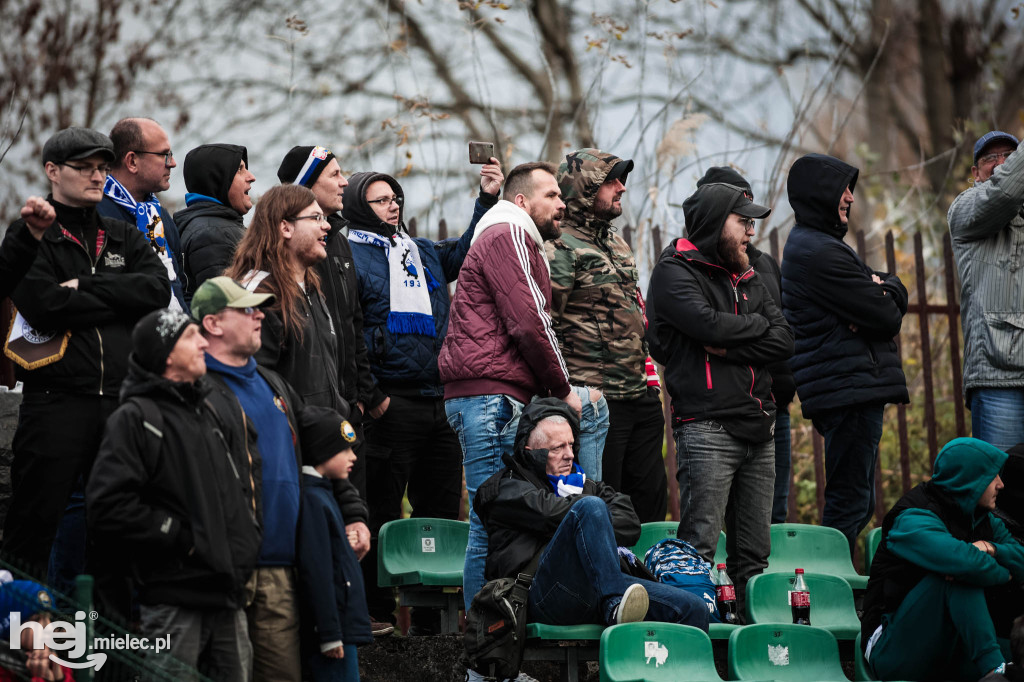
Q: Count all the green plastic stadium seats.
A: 10